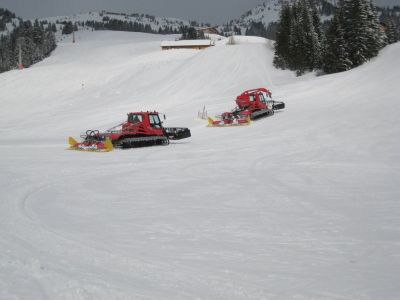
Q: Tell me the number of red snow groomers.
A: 2